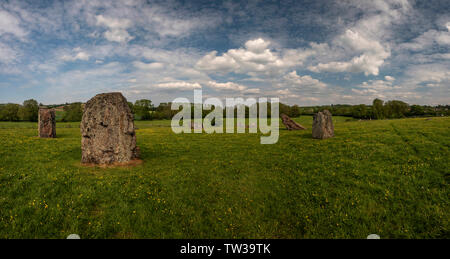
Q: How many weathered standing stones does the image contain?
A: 4